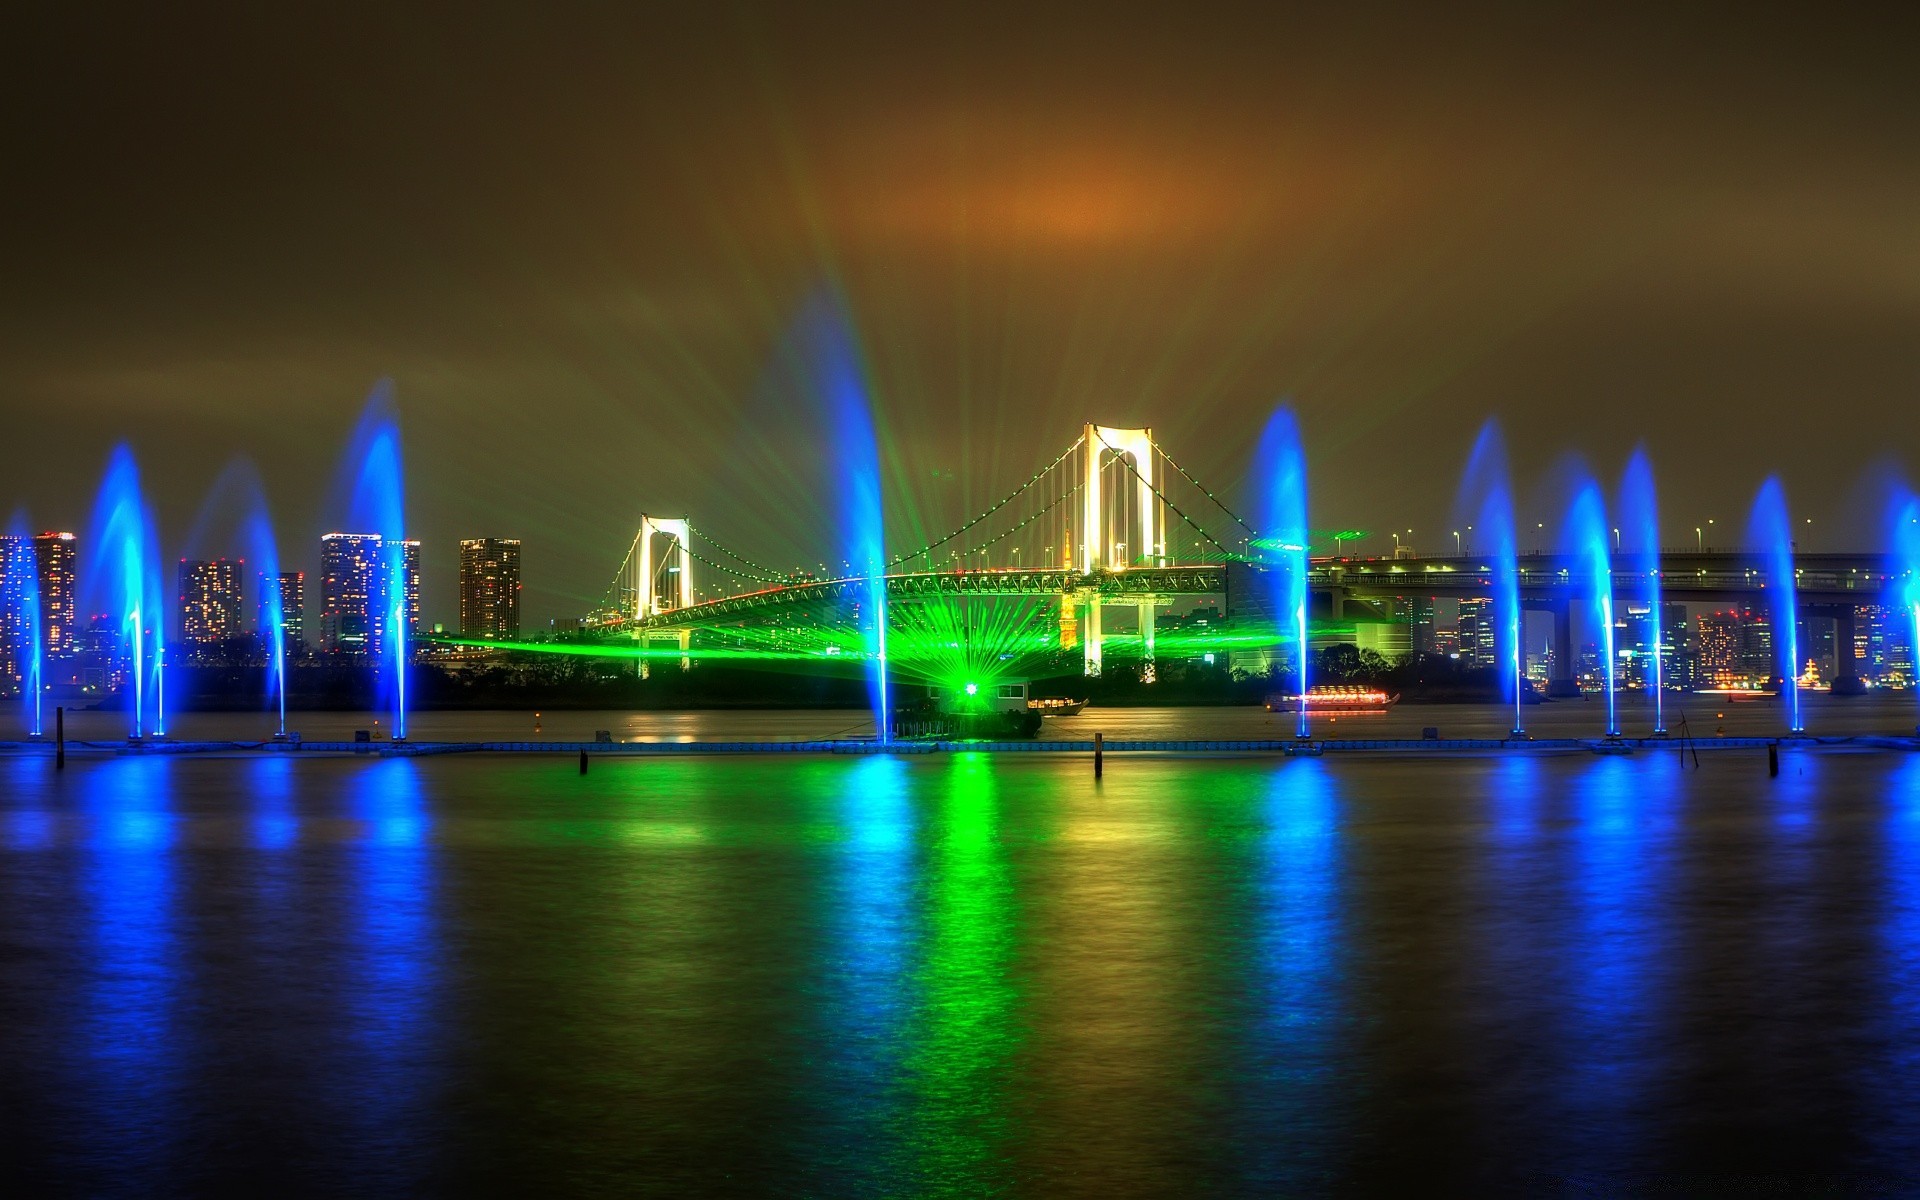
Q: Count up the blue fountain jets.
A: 12